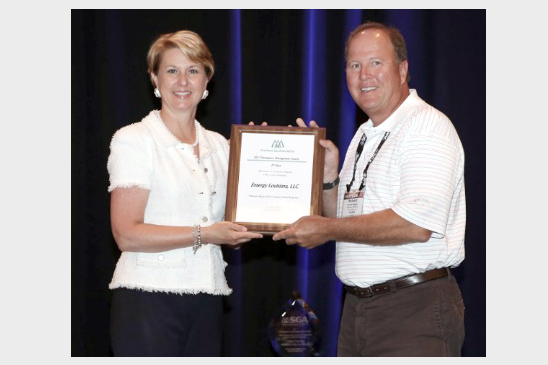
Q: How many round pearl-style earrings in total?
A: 2